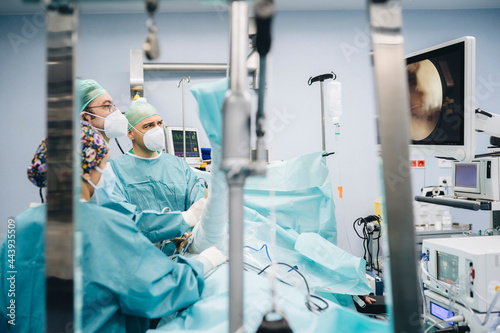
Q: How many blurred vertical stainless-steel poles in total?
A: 3